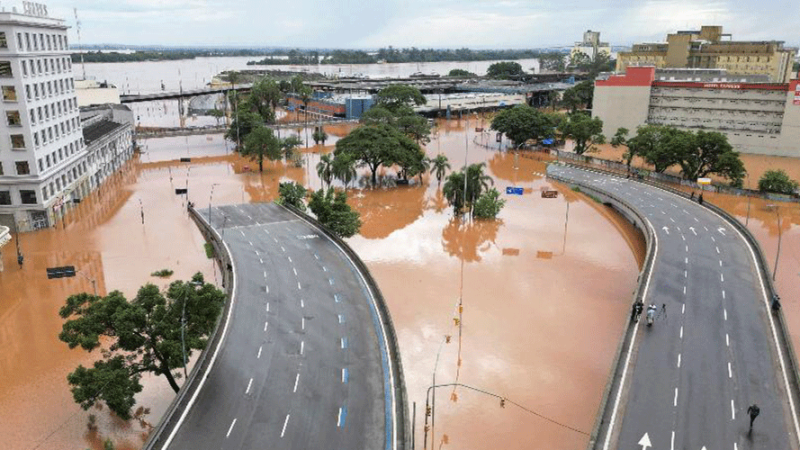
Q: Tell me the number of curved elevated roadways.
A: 2